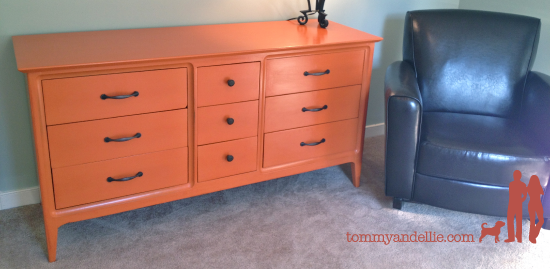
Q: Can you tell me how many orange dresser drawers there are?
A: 9